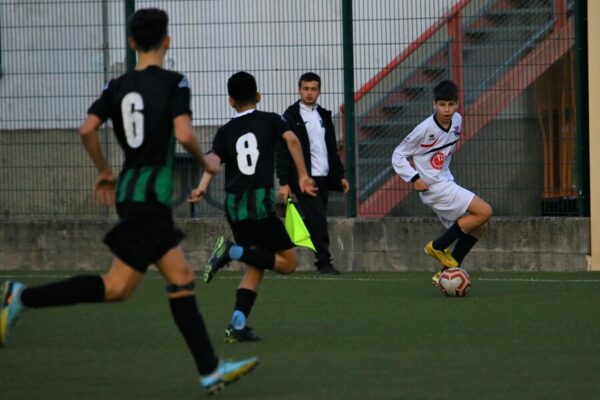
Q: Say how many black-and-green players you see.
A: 2